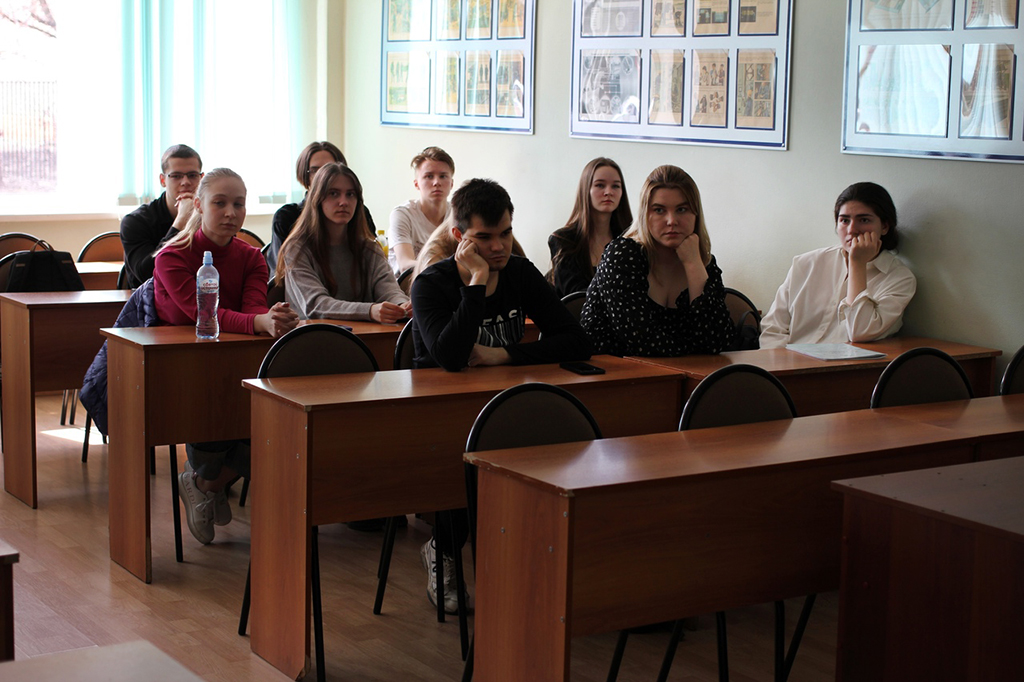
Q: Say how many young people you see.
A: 10